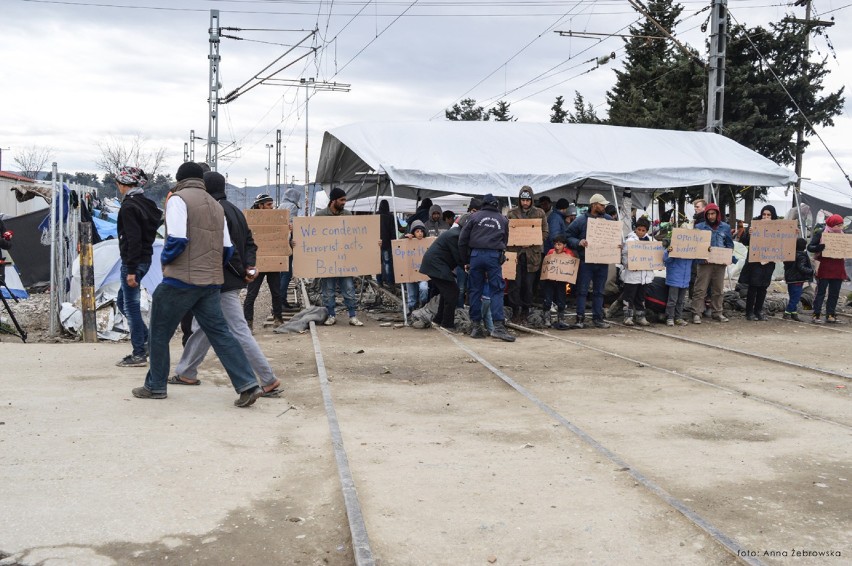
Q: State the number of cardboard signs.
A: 12